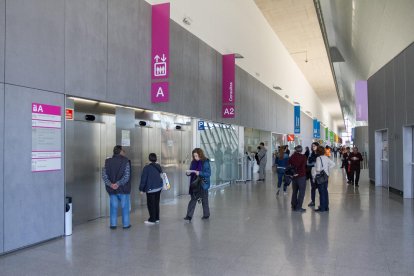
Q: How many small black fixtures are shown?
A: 3